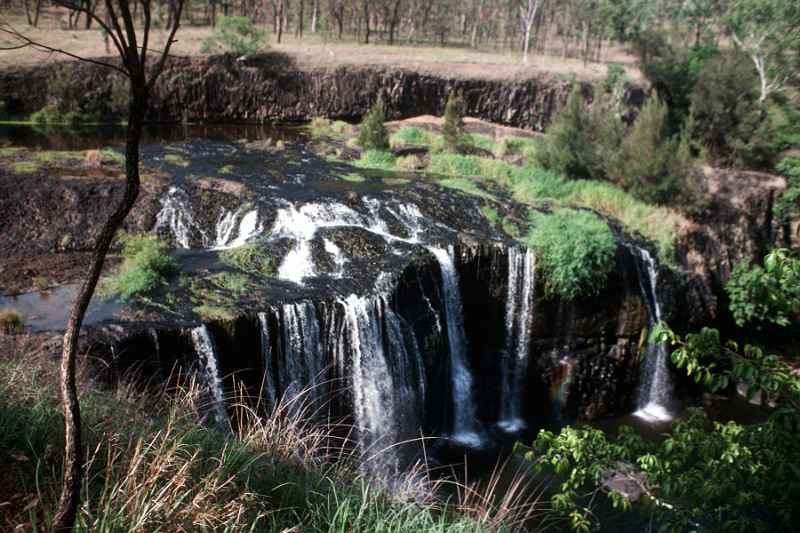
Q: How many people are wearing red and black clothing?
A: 0